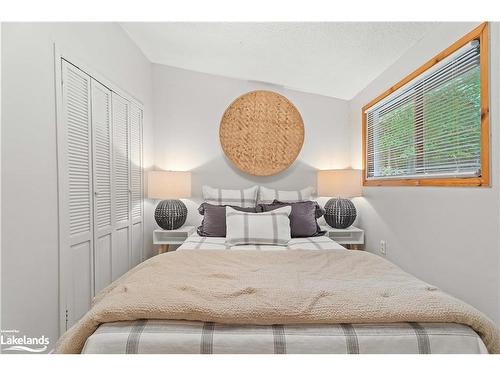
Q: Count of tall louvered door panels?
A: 4